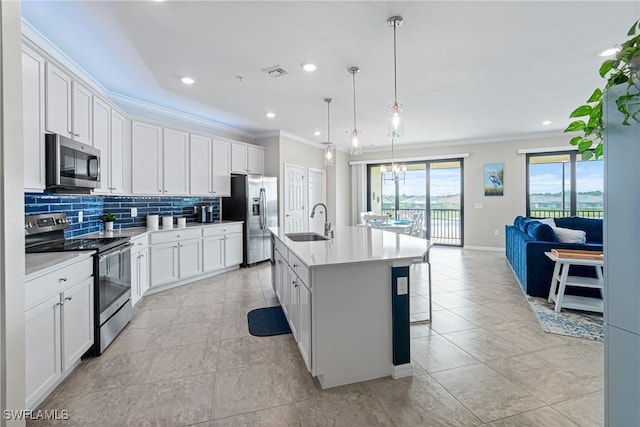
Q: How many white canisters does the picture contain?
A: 3